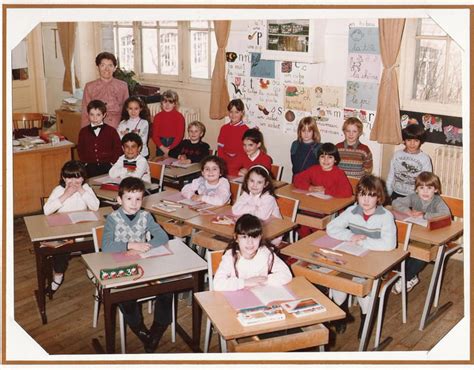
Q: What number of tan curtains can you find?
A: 3